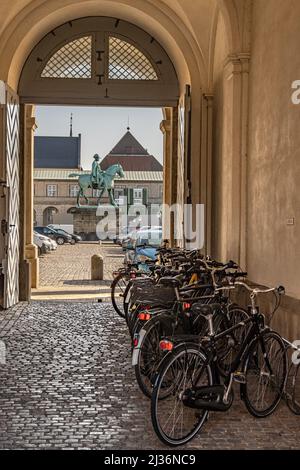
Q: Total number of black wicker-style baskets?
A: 1